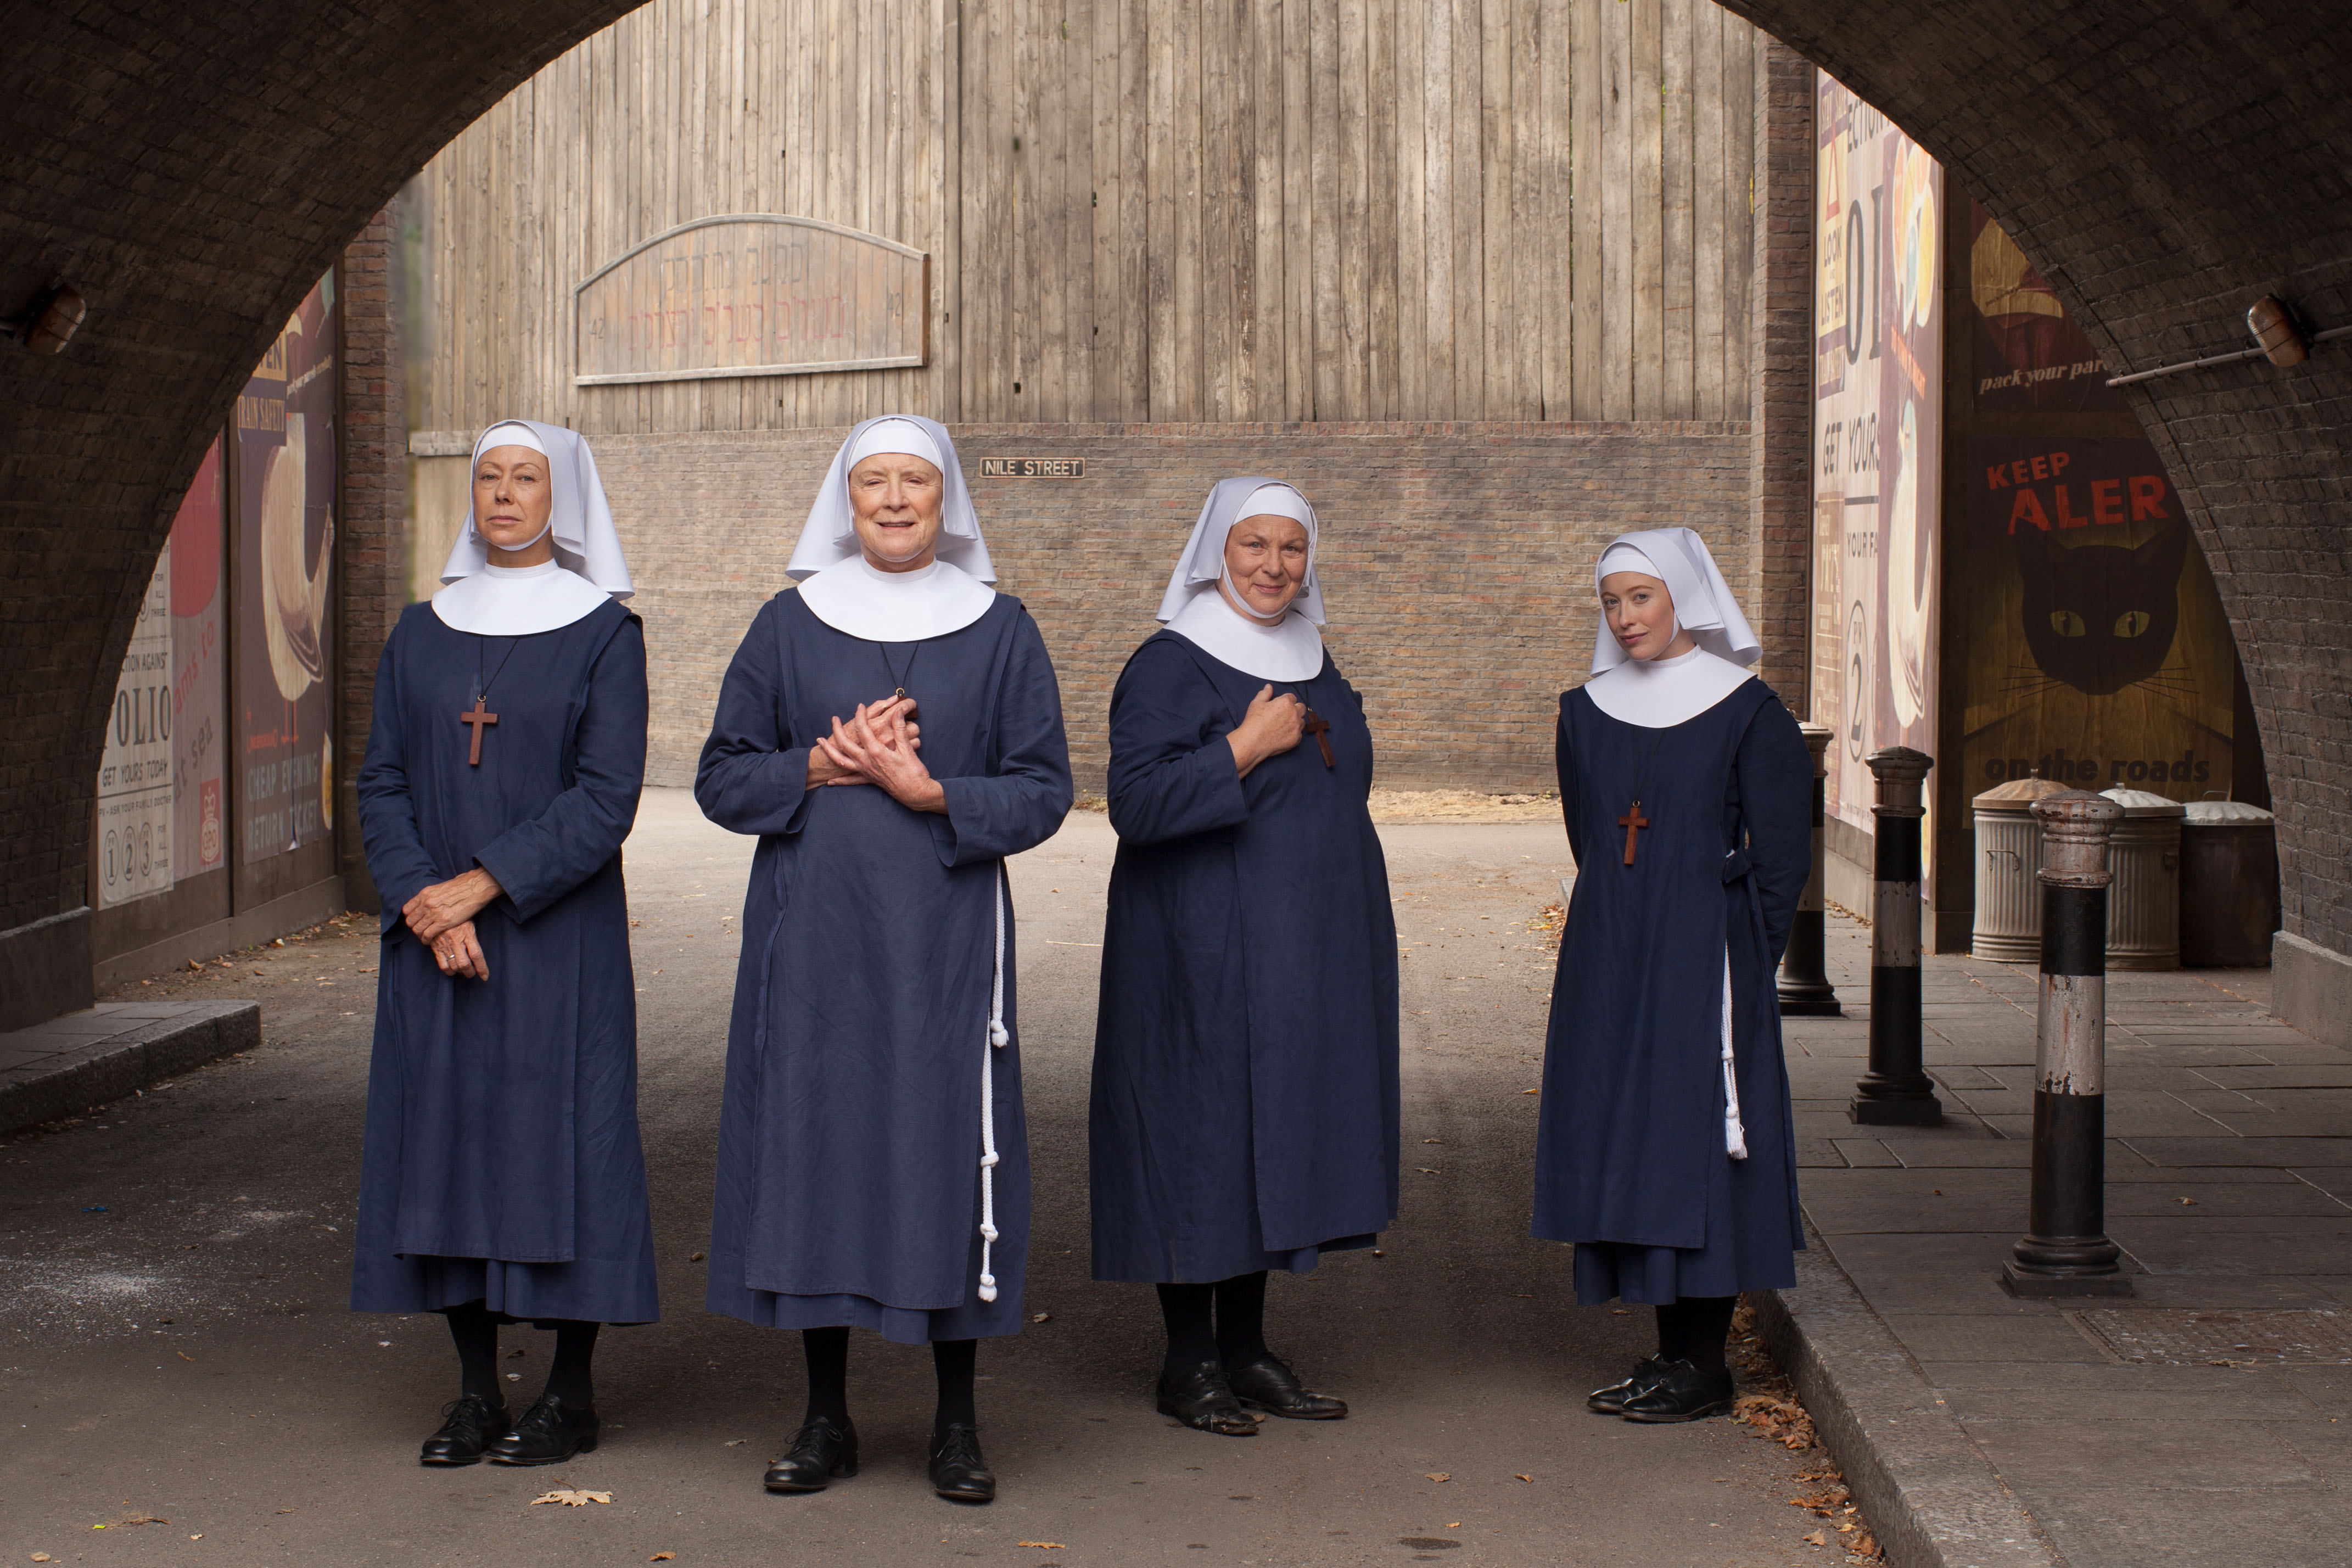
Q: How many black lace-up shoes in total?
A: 8